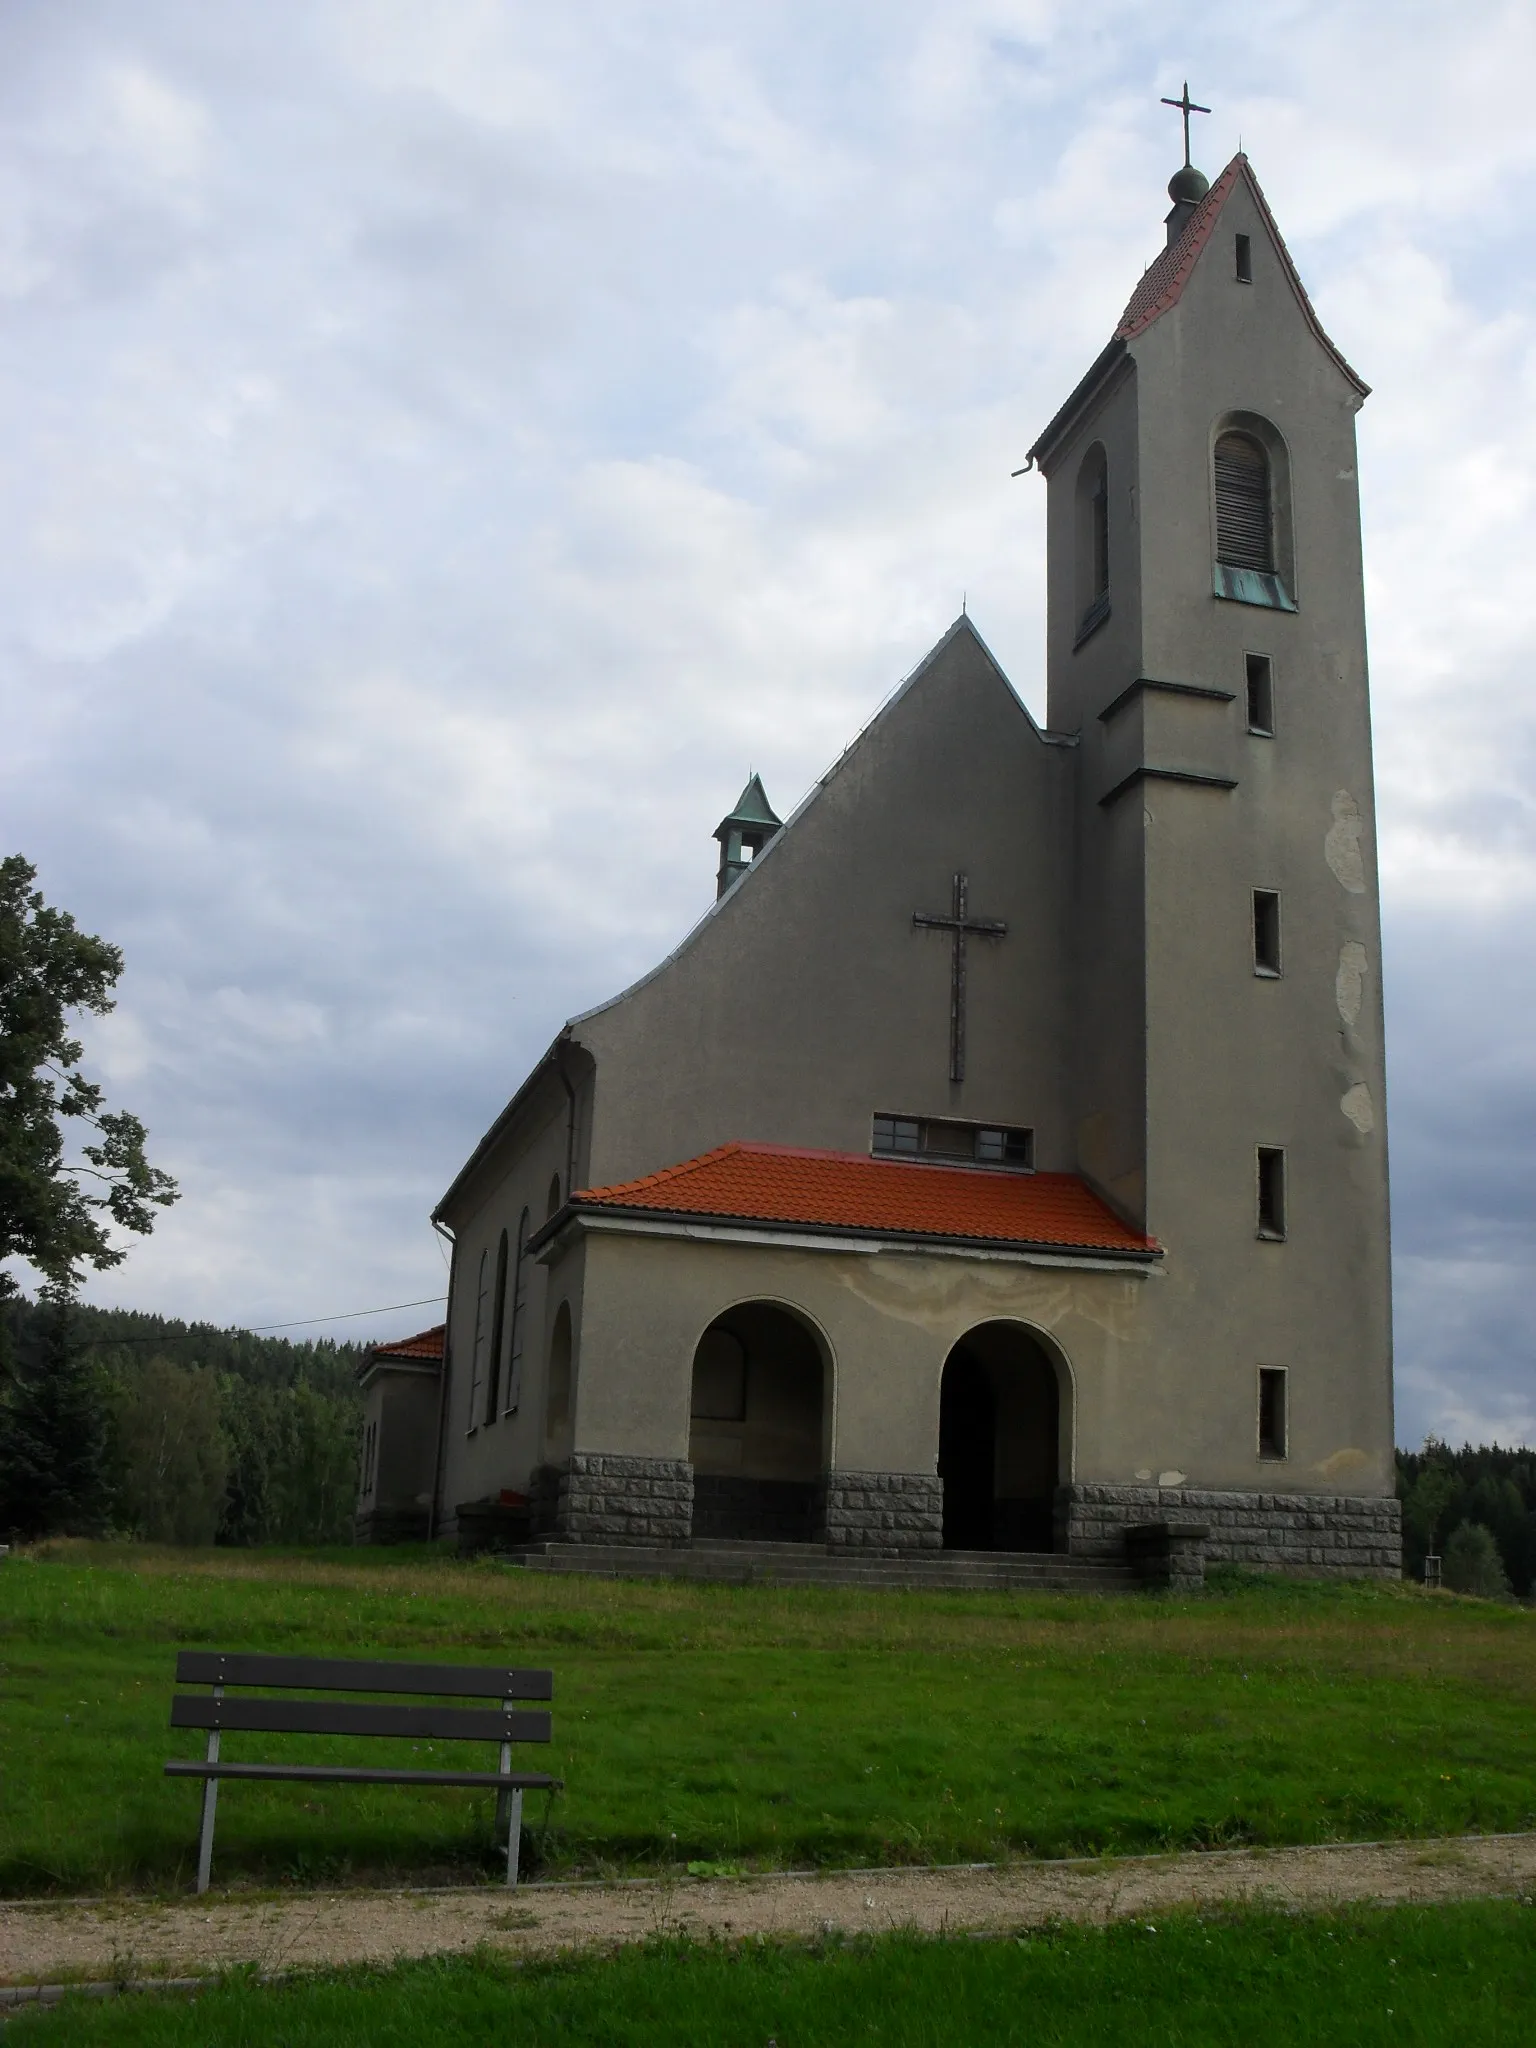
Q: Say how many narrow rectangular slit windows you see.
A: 5